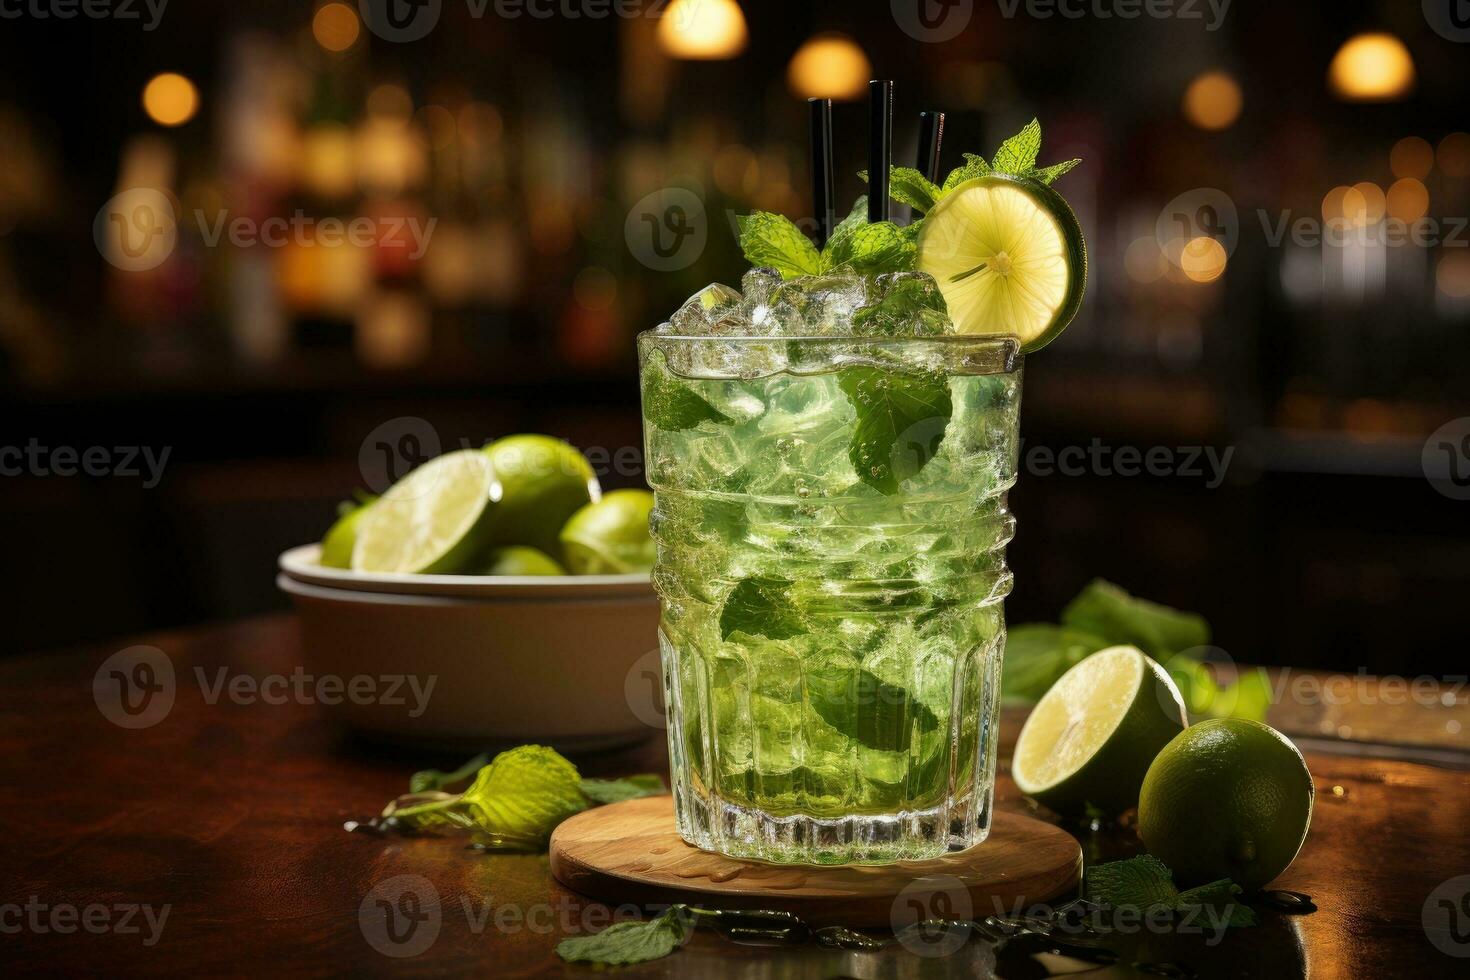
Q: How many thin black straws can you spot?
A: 3